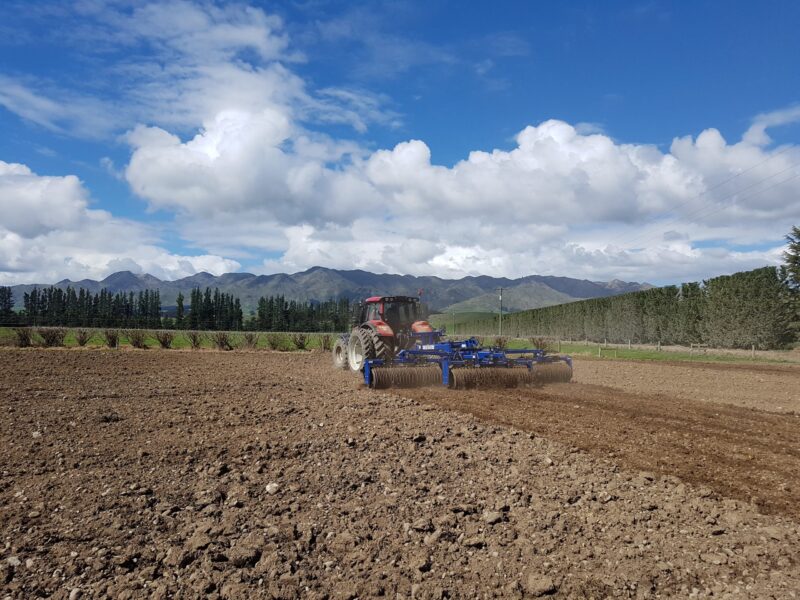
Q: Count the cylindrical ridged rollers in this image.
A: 3